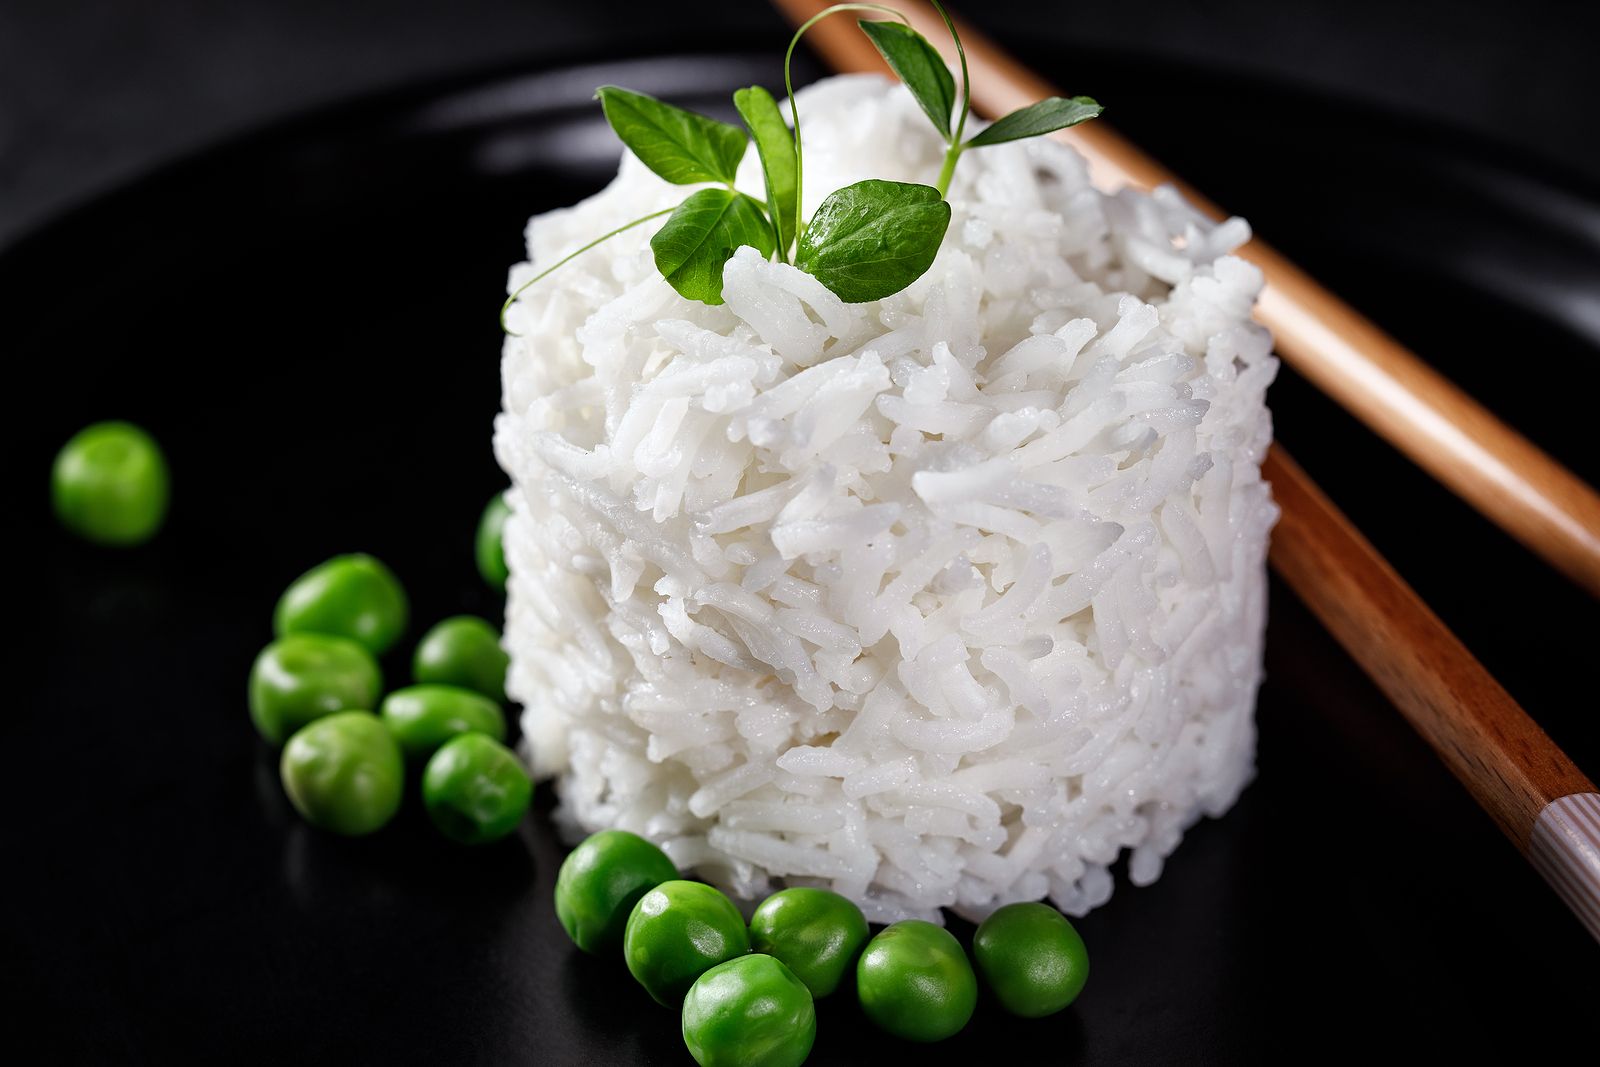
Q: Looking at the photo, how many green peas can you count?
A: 14